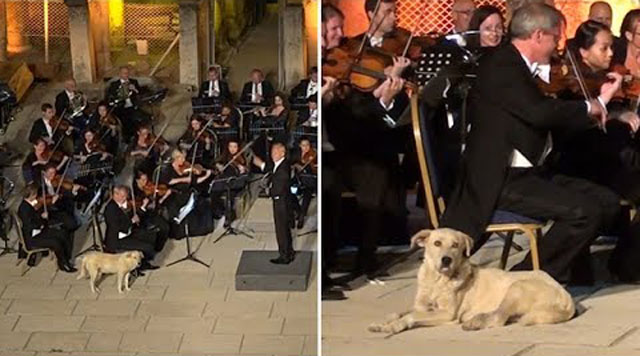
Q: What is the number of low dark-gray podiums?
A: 1